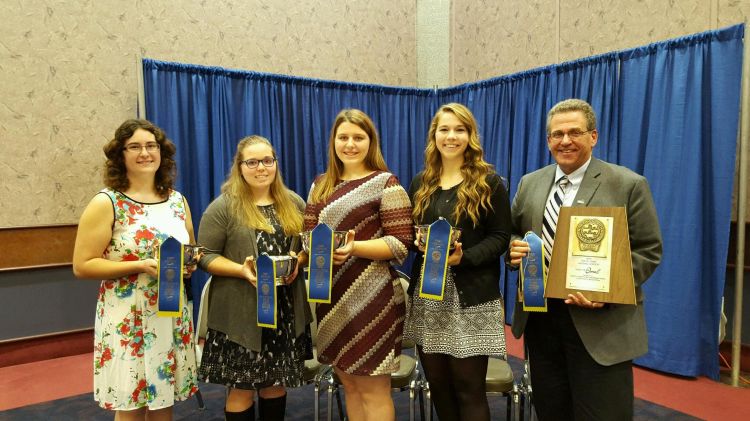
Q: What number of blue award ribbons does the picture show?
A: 5